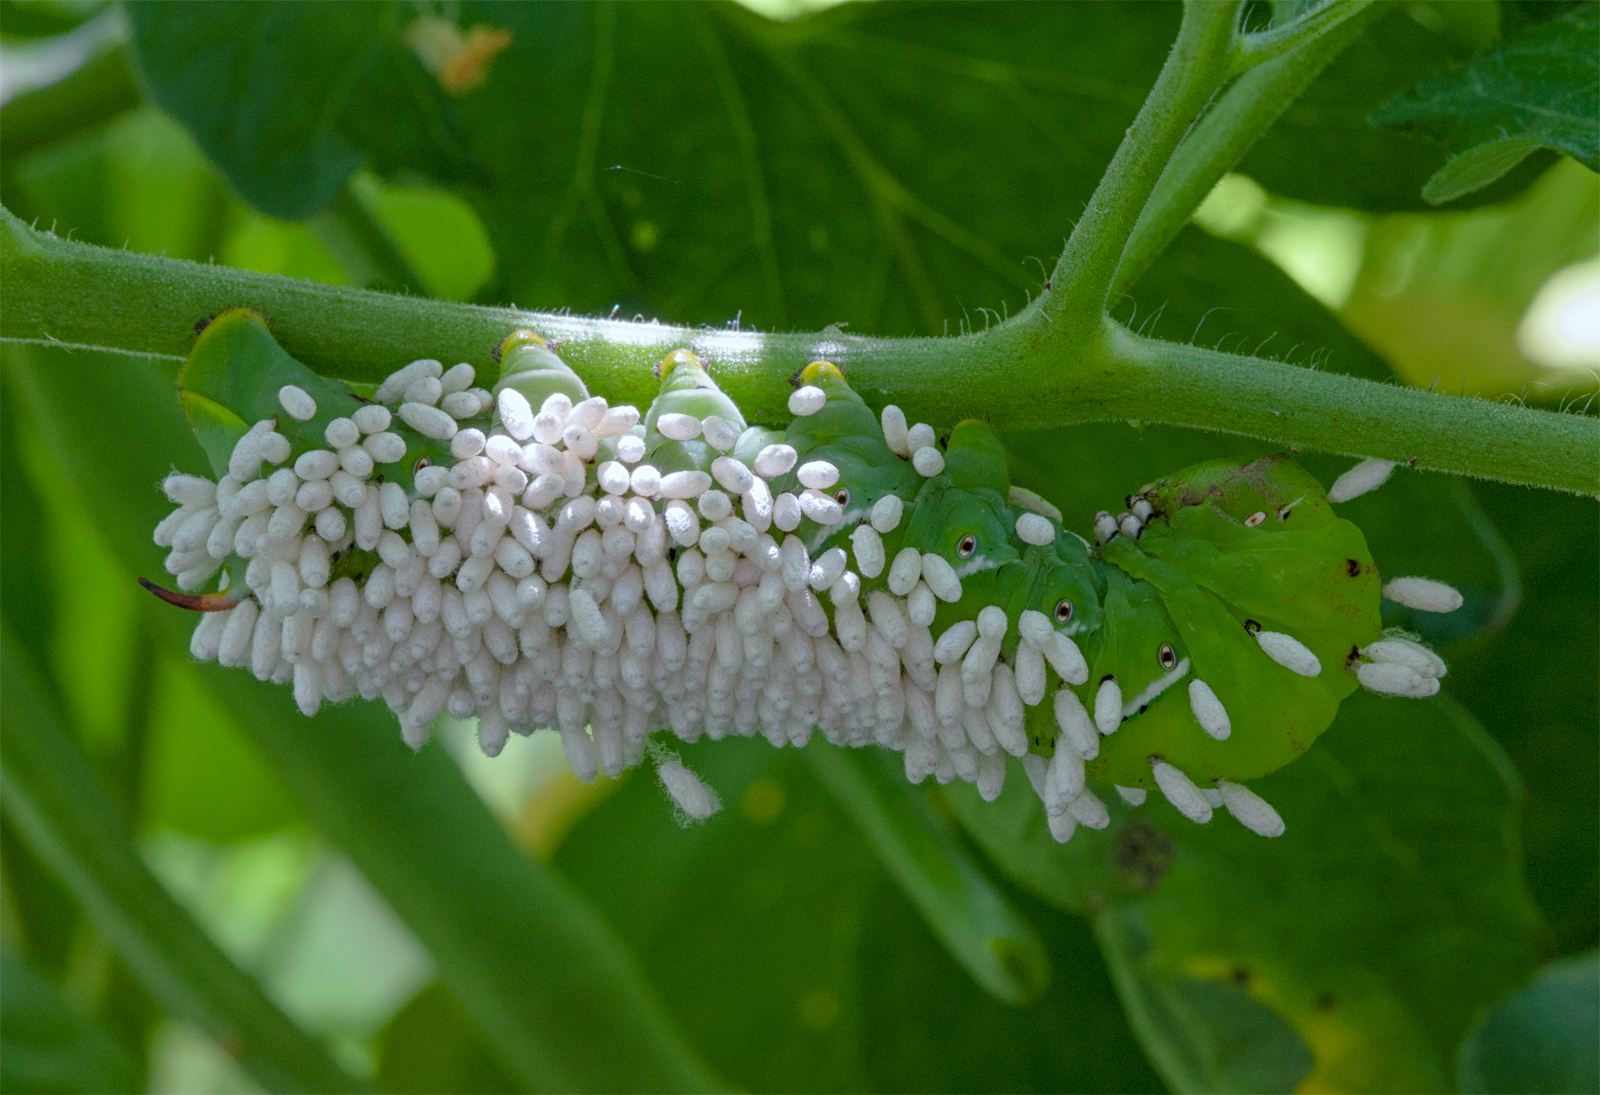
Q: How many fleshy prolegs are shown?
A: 5